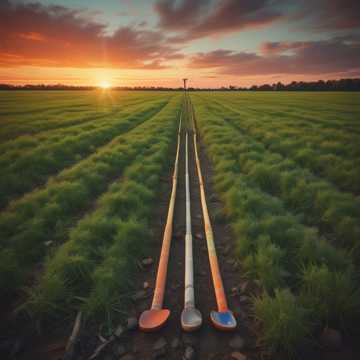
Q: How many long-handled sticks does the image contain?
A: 3